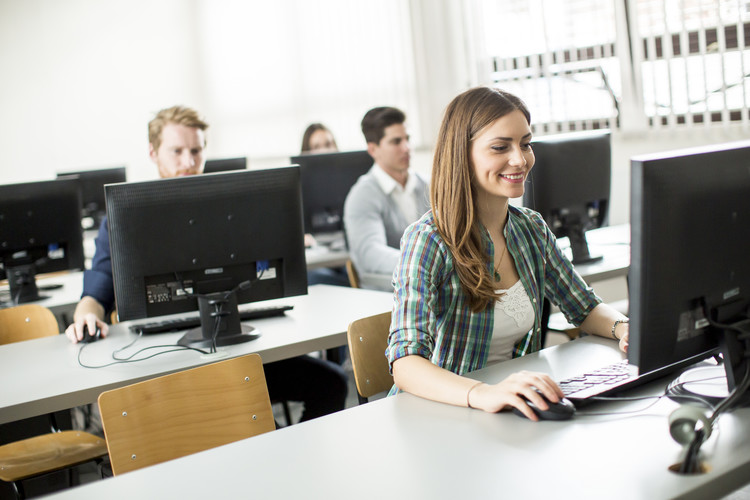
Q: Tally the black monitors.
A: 7